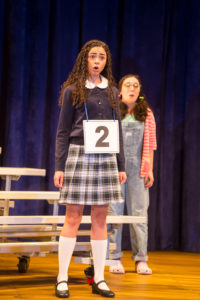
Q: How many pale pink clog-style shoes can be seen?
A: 2